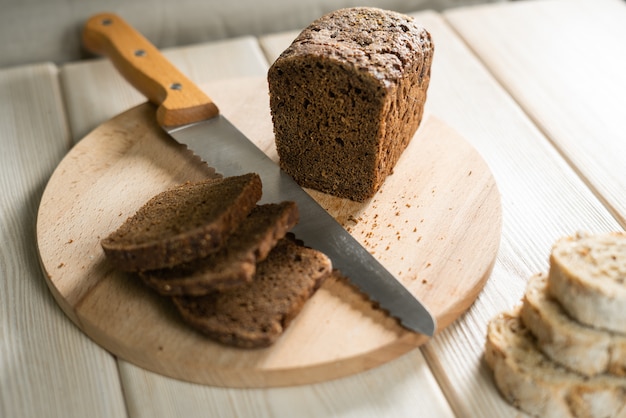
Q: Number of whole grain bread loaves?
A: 1